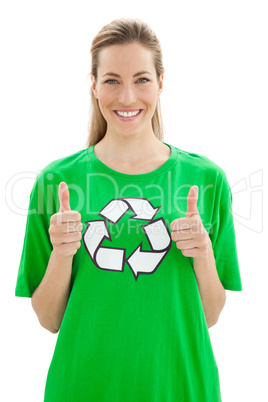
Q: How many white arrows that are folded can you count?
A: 3